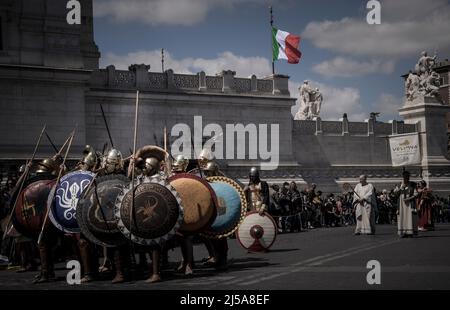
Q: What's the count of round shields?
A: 7